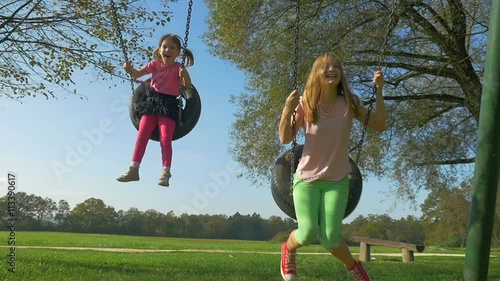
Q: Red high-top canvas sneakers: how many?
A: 2